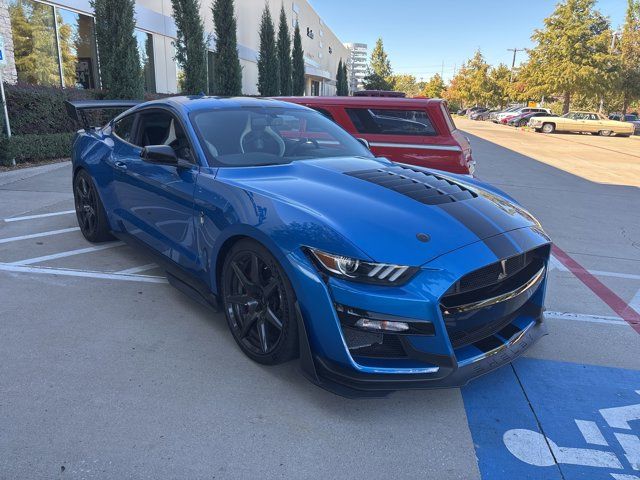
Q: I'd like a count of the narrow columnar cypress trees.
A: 8